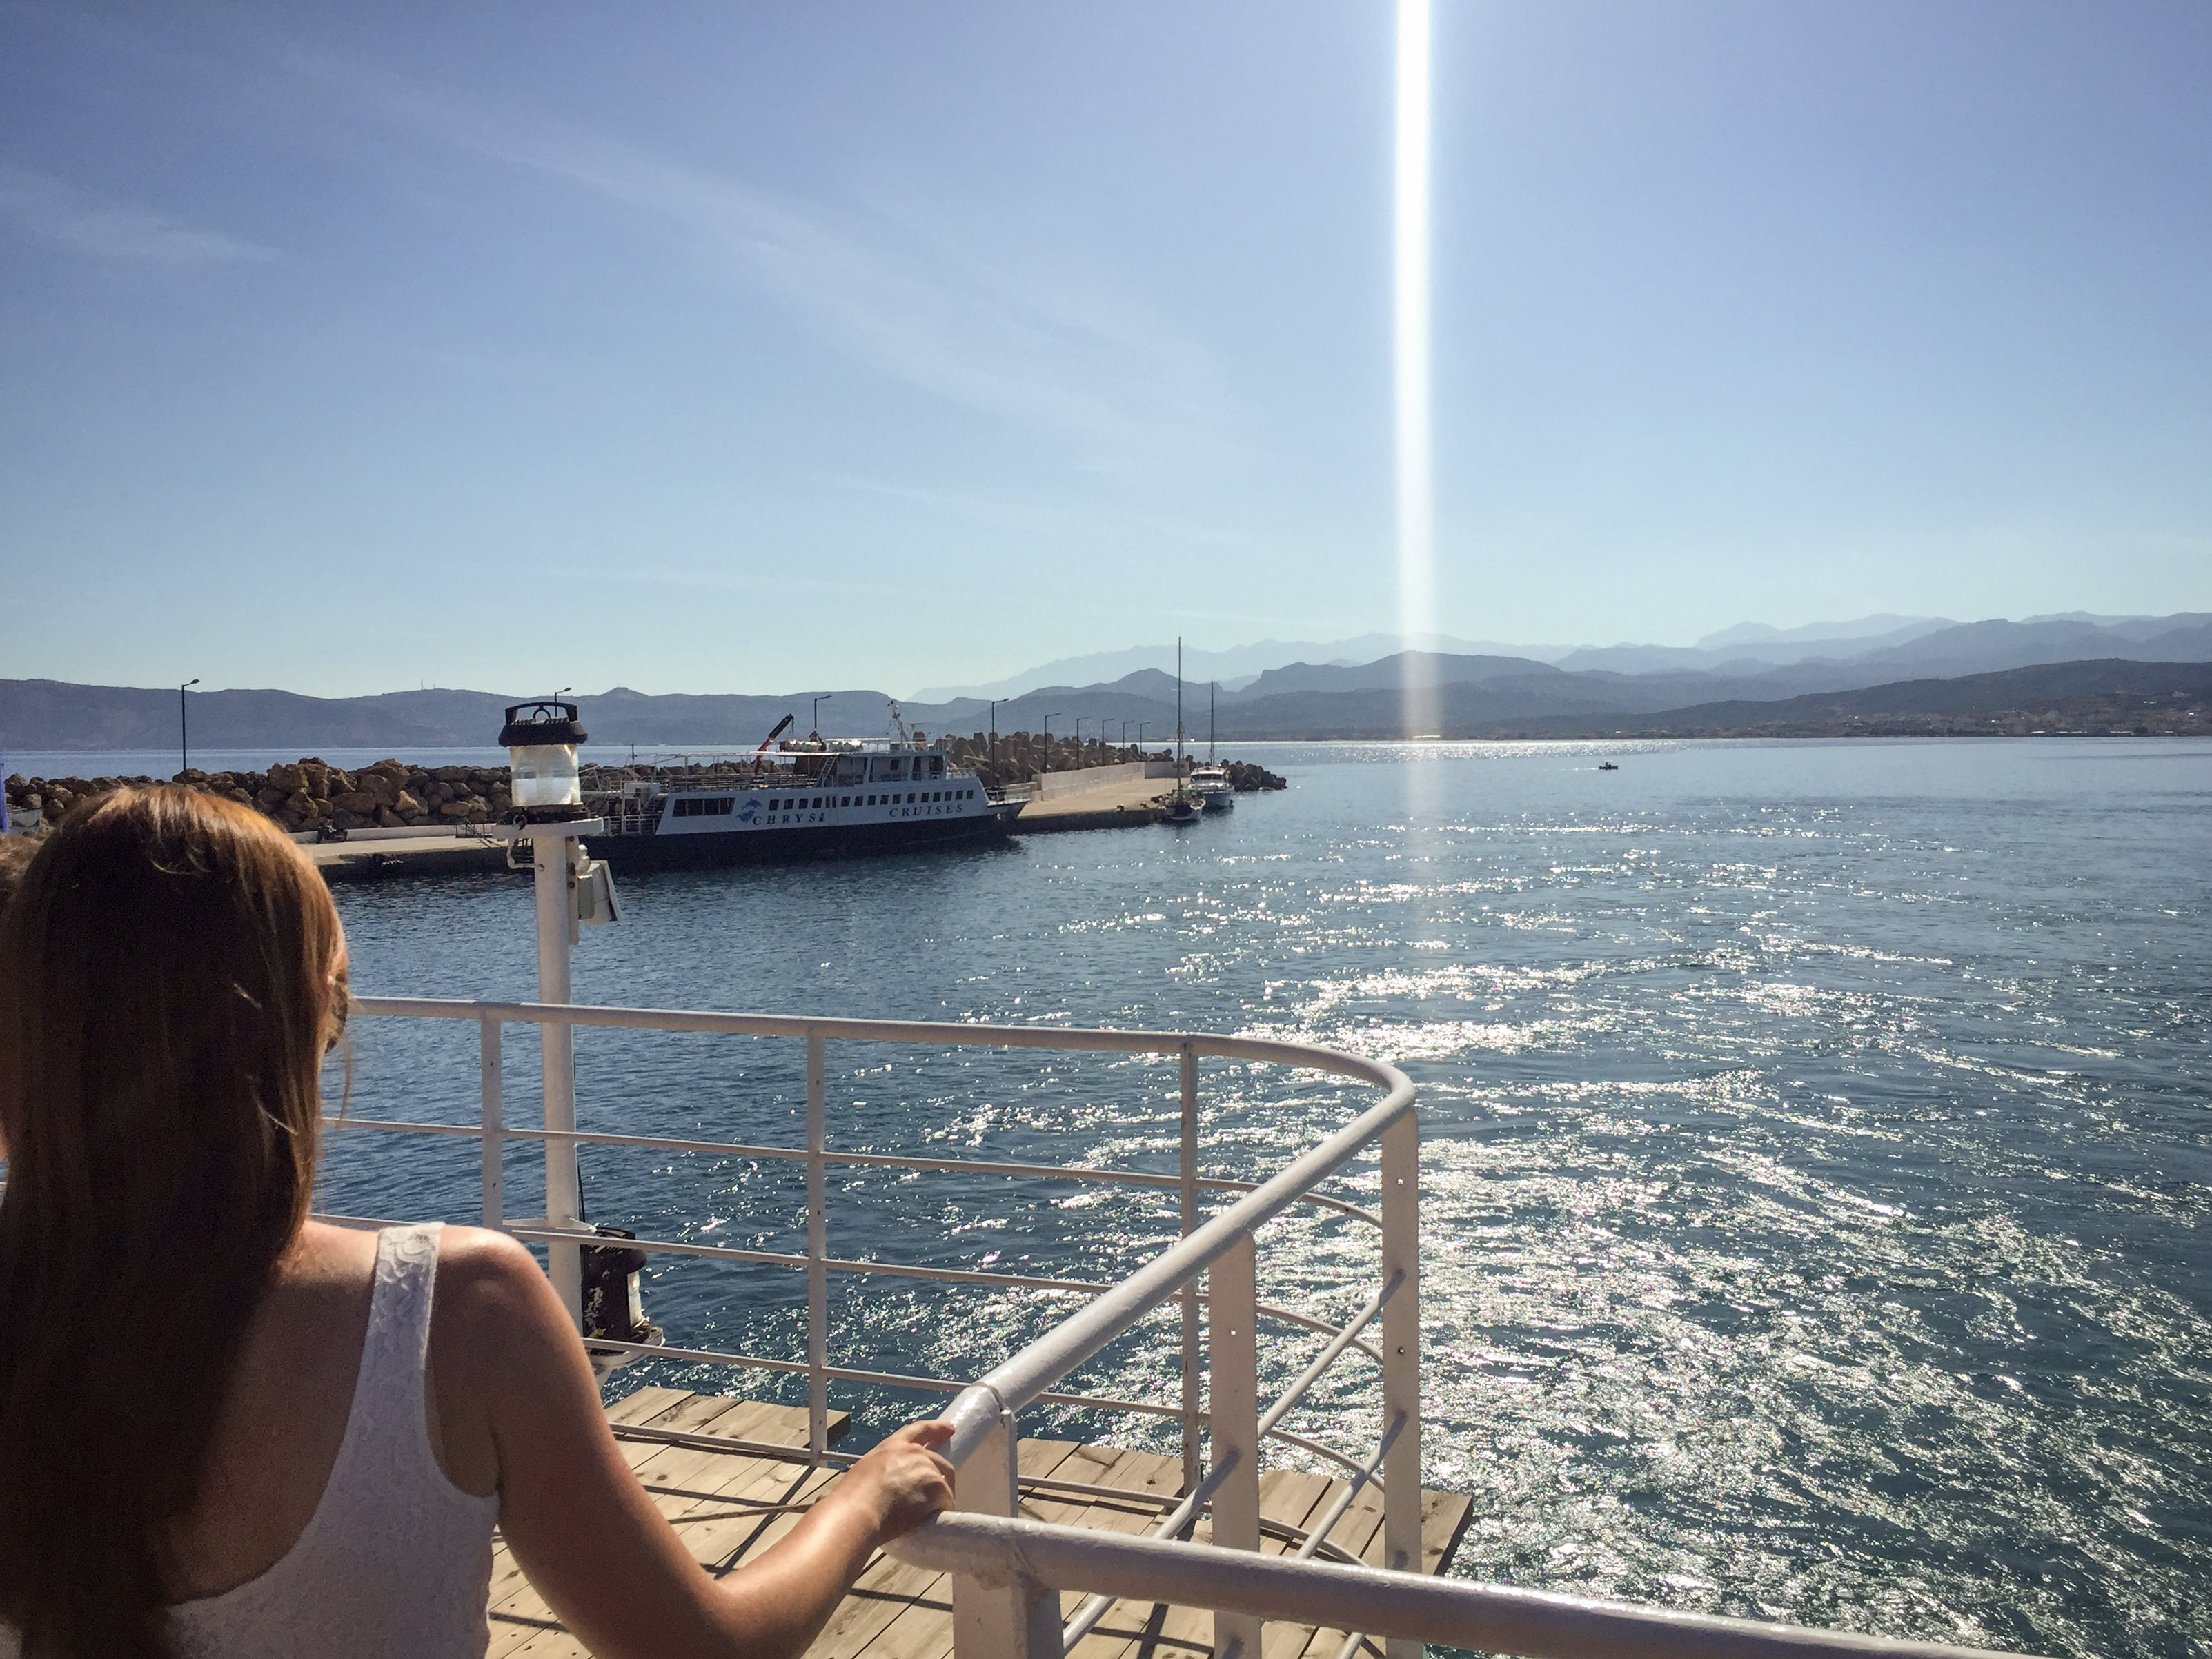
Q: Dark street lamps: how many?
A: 9